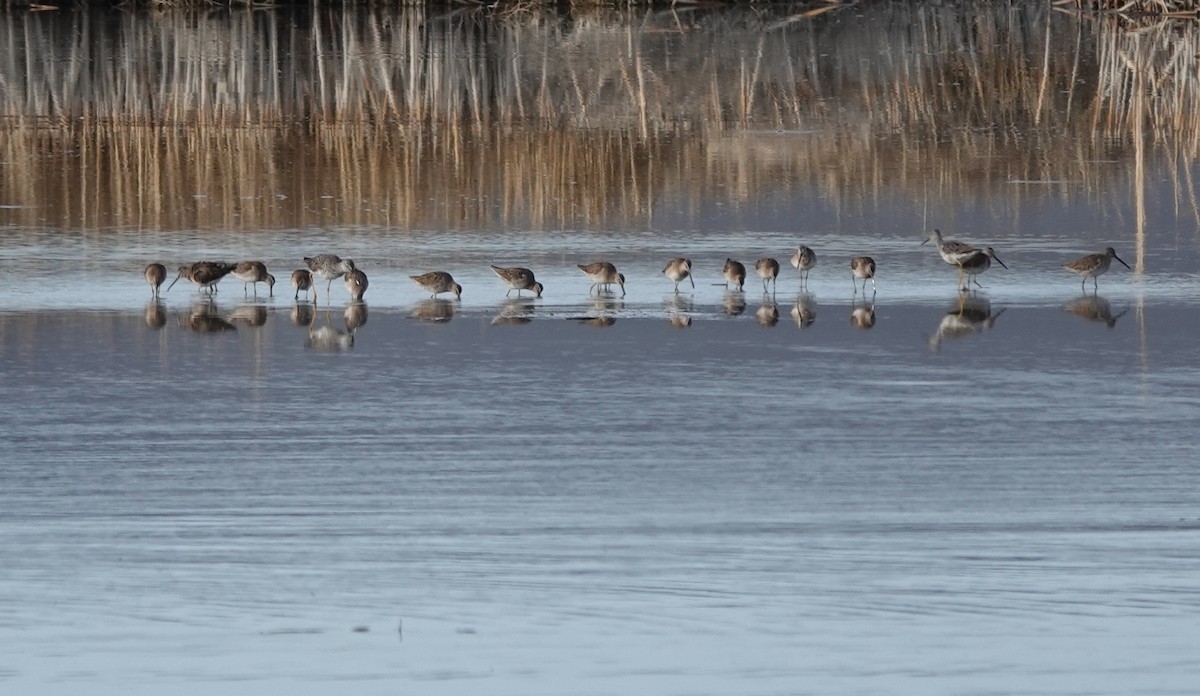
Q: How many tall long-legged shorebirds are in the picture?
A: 2